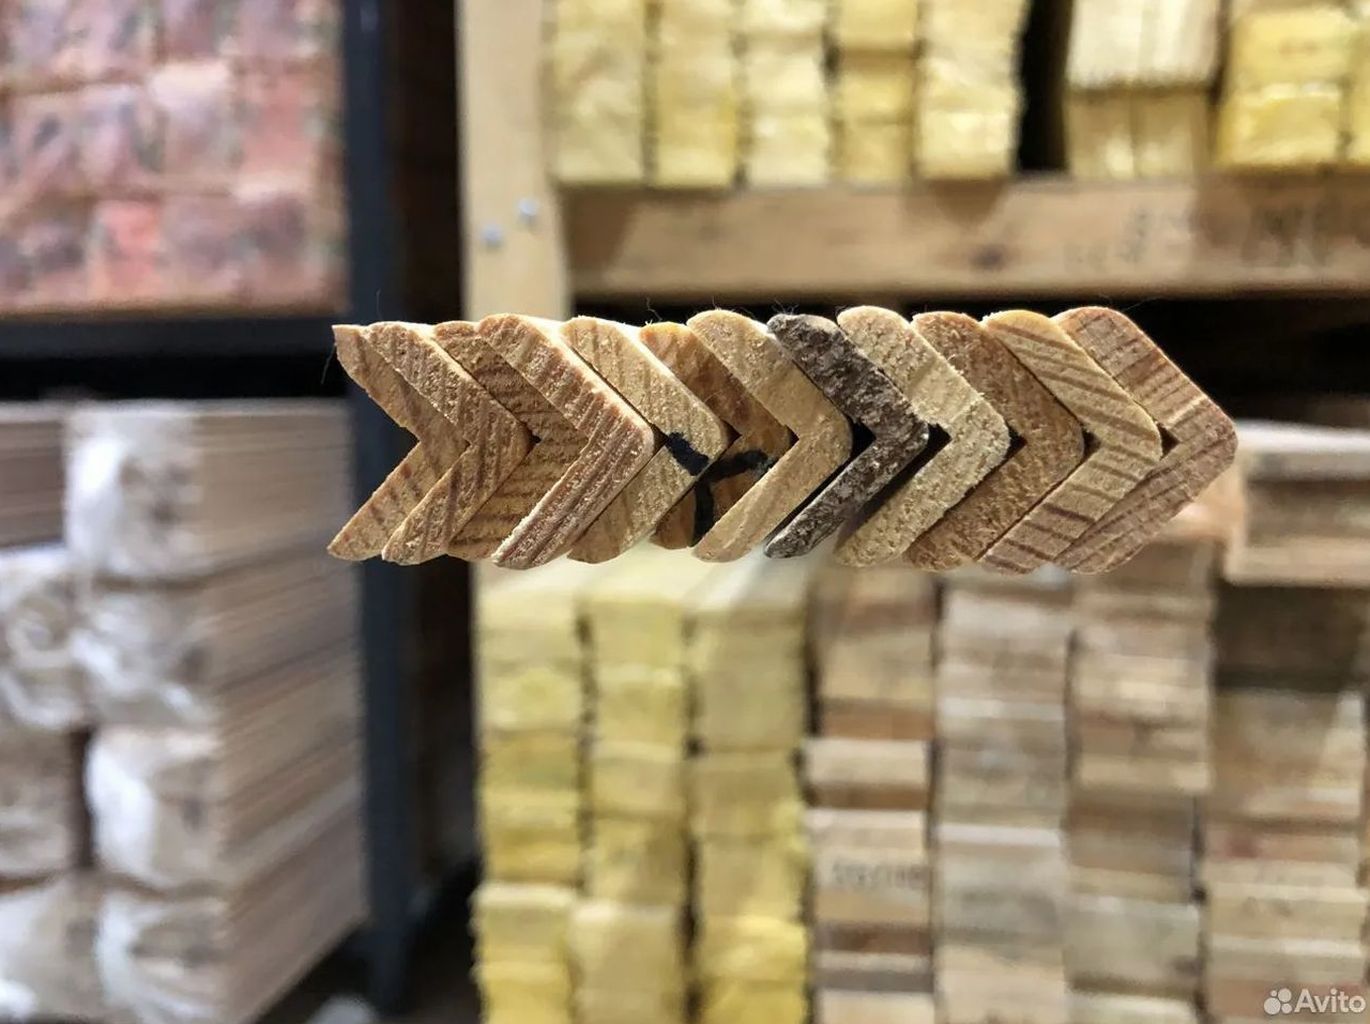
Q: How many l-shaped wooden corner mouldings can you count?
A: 12